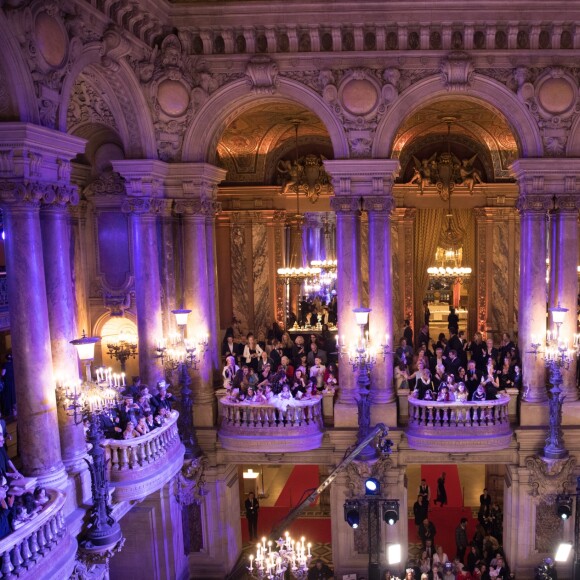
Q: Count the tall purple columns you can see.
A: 8